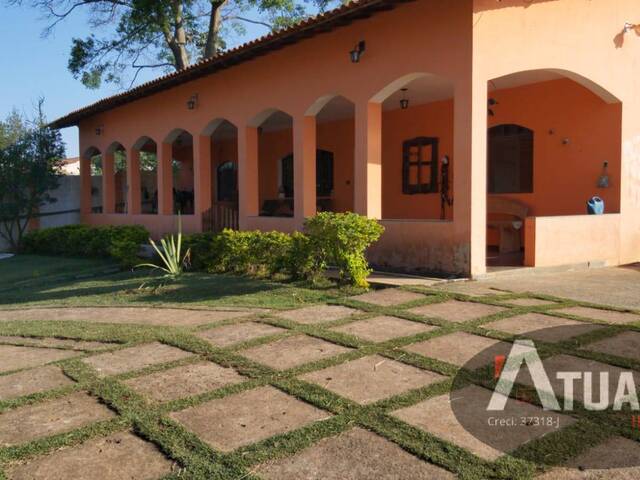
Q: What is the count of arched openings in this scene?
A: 9